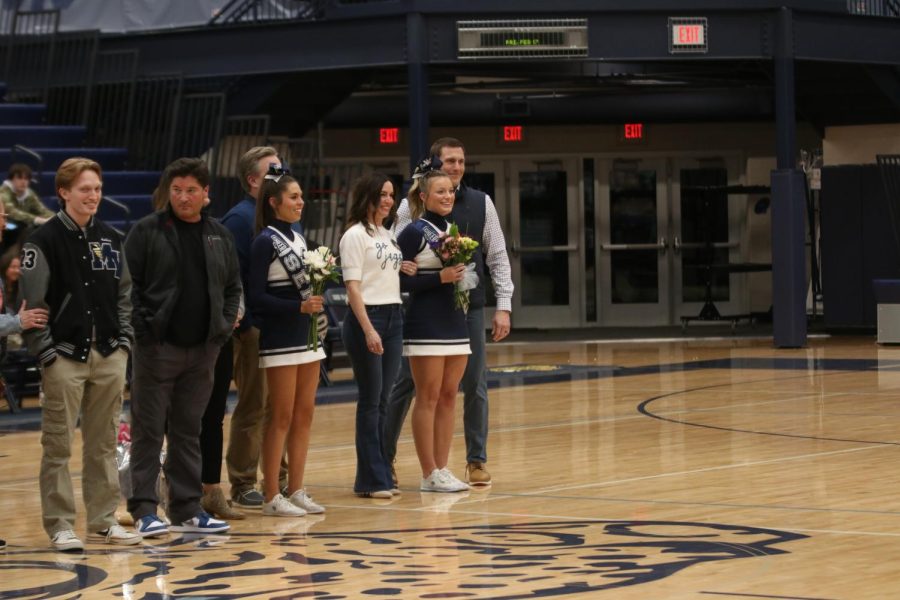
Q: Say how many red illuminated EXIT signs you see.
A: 4